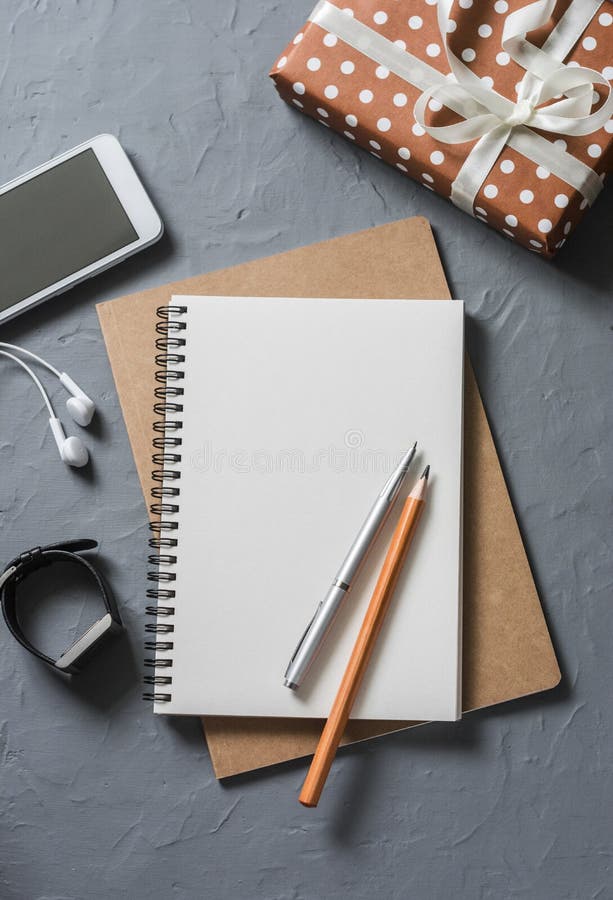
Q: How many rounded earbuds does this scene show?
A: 2